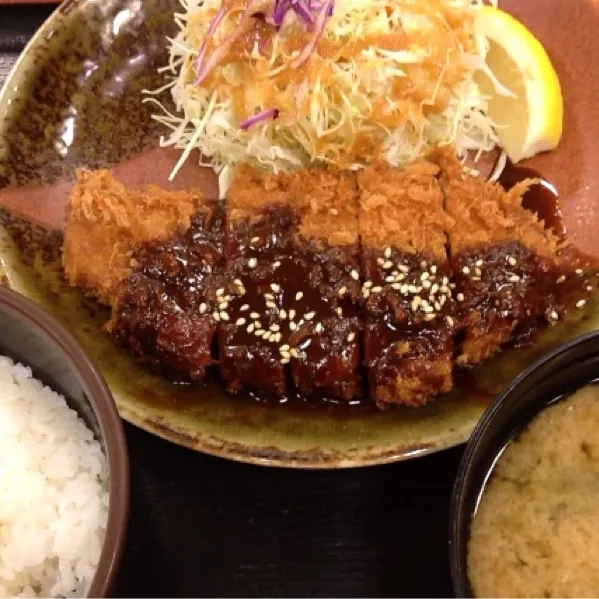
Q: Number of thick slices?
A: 5